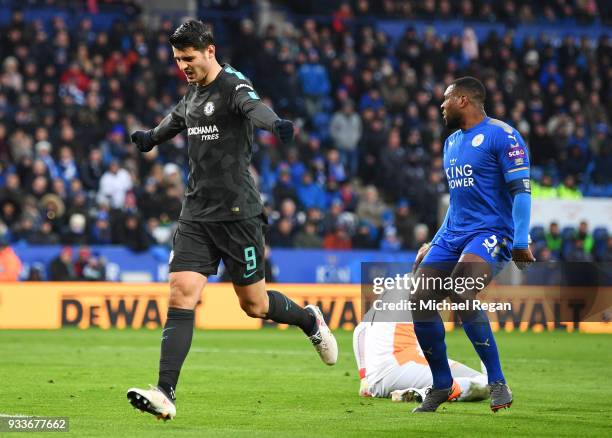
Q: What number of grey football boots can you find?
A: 2